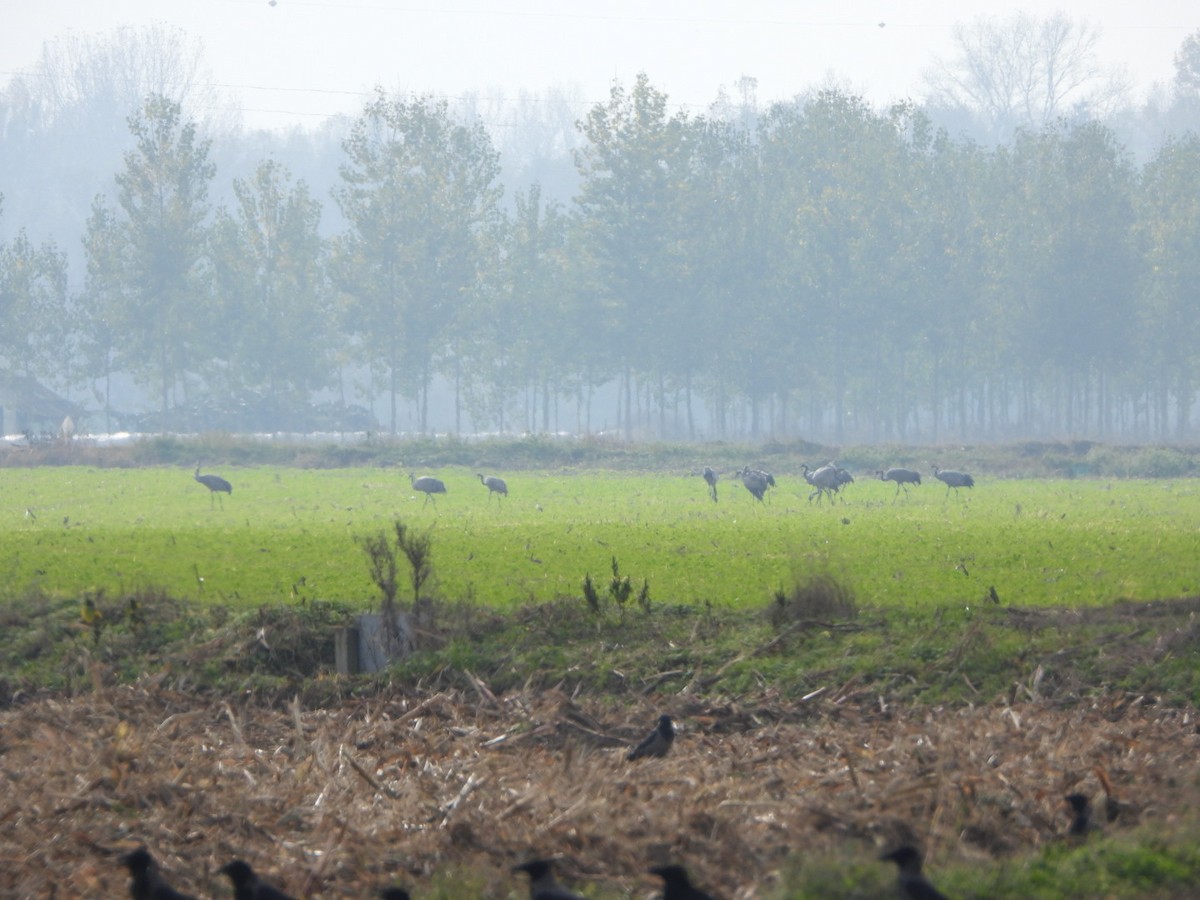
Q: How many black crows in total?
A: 8